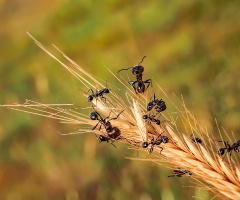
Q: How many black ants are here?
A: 10